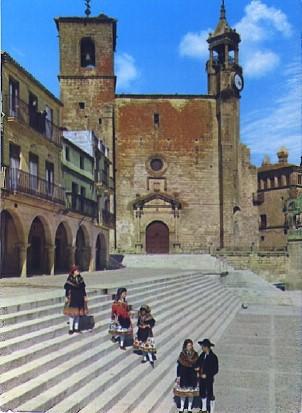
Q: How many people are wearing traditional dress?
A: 5